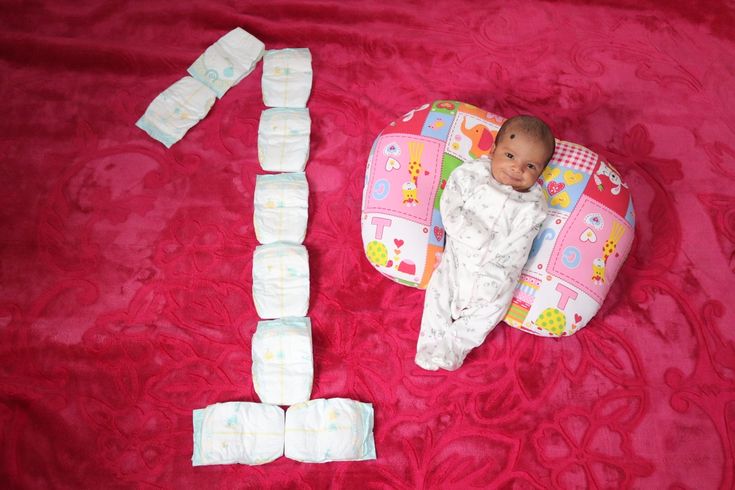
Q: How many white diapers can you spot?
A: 9